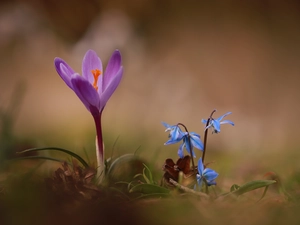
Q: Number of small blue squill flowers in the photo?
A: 4